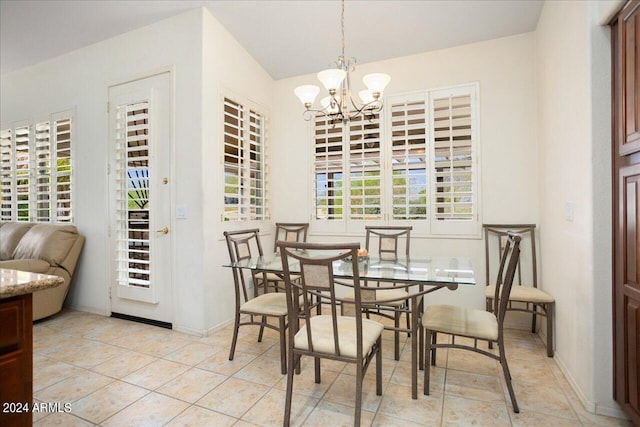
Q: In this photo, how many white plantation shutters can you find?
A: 11